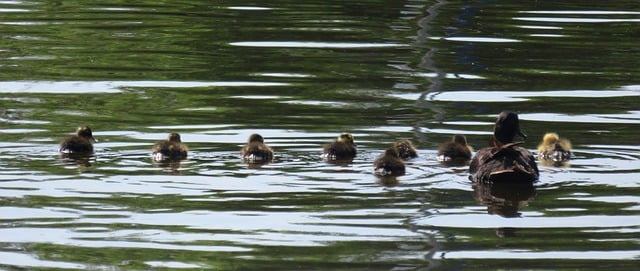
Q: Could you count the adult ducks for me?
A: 1